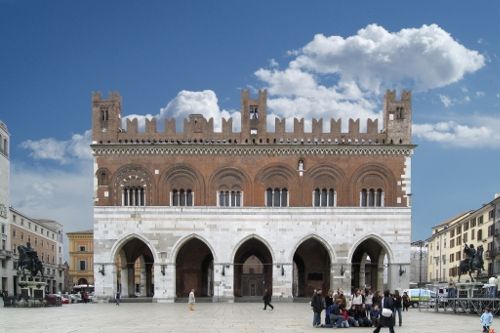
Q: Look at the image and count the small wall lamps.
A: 6